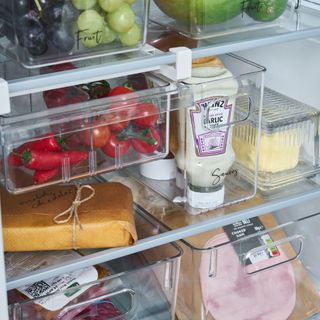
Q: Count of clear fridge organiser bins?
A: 6